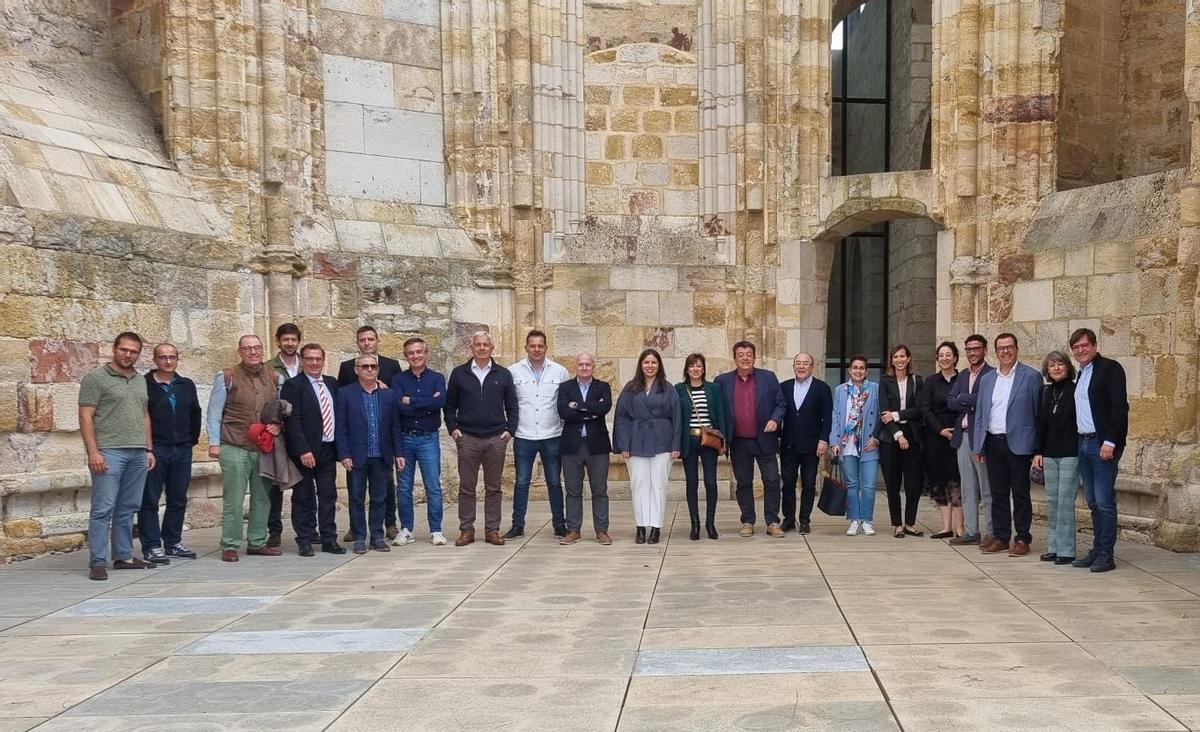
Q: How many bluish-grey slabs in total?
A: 3